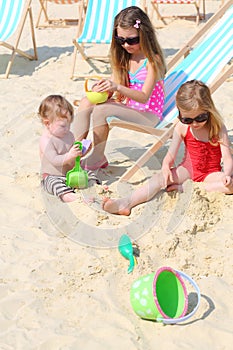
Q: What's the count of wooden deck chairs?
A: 5